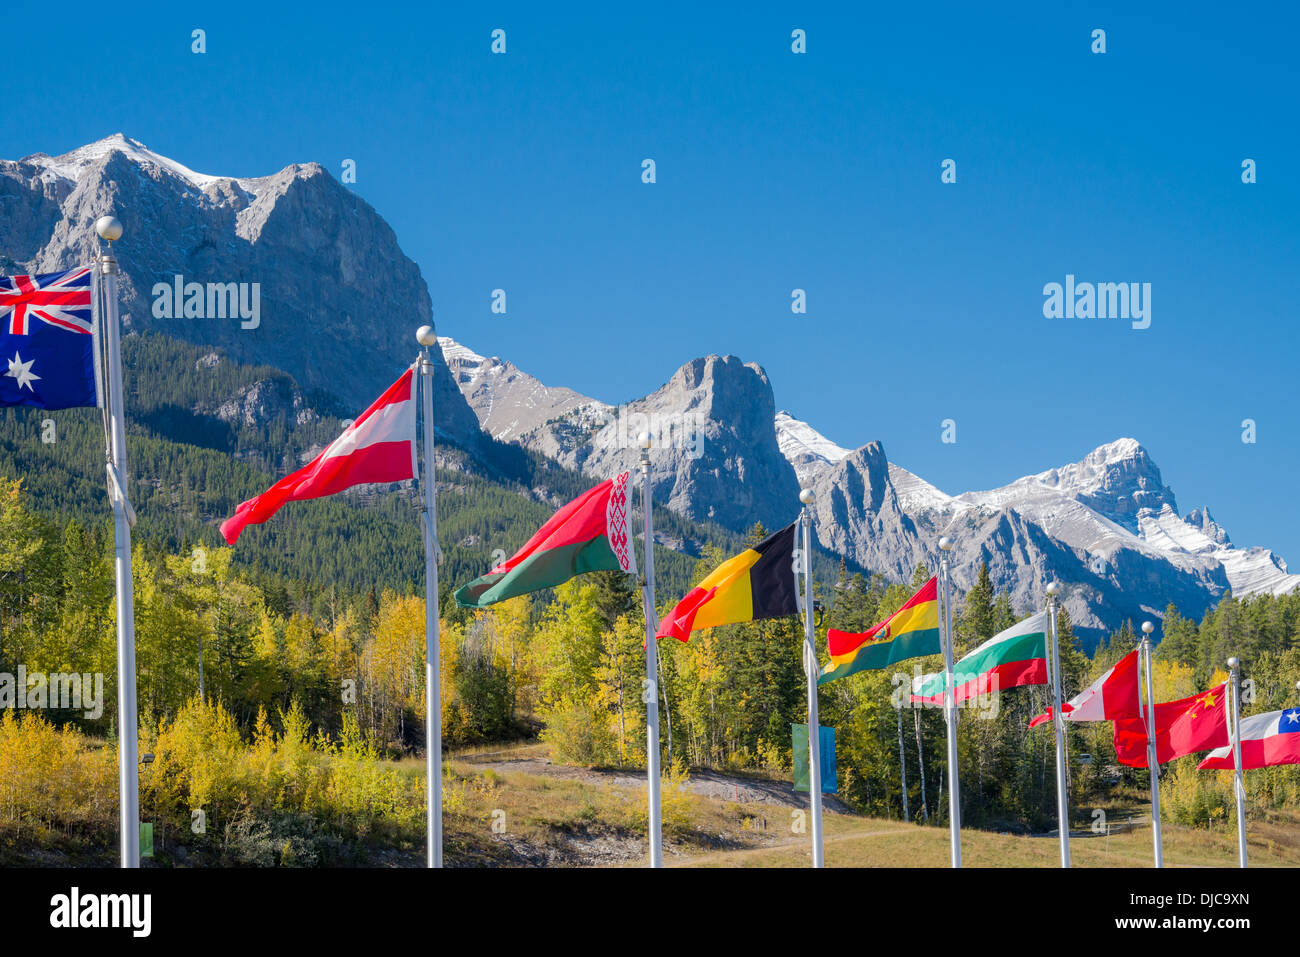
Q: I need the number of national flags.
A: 9